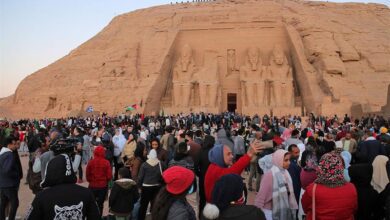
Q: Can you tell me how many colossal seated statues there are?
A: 4